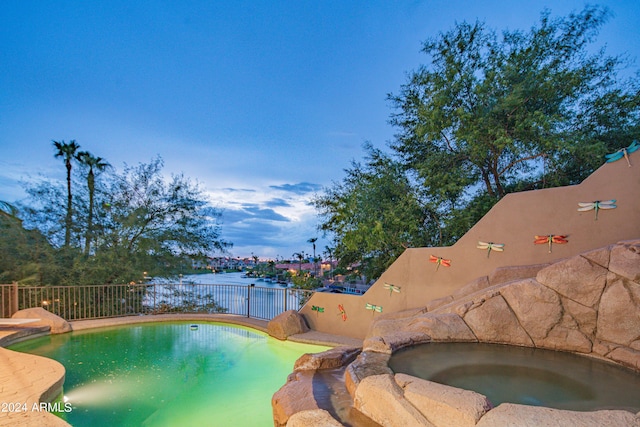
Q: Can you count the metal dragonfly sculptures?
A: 9